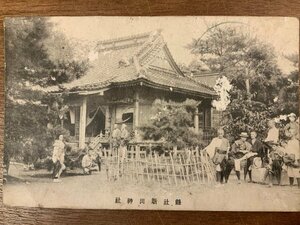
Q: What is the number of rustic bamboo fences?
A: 1